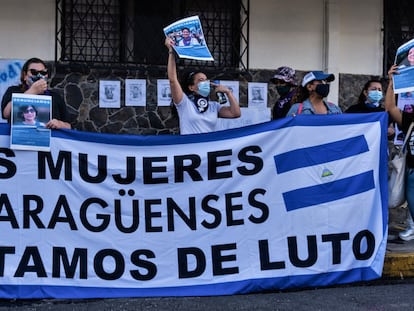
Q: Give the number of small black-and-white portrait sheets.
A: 5